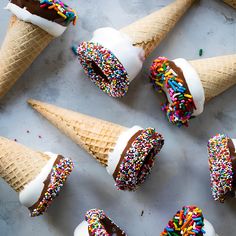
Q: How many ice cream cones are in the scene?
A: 8